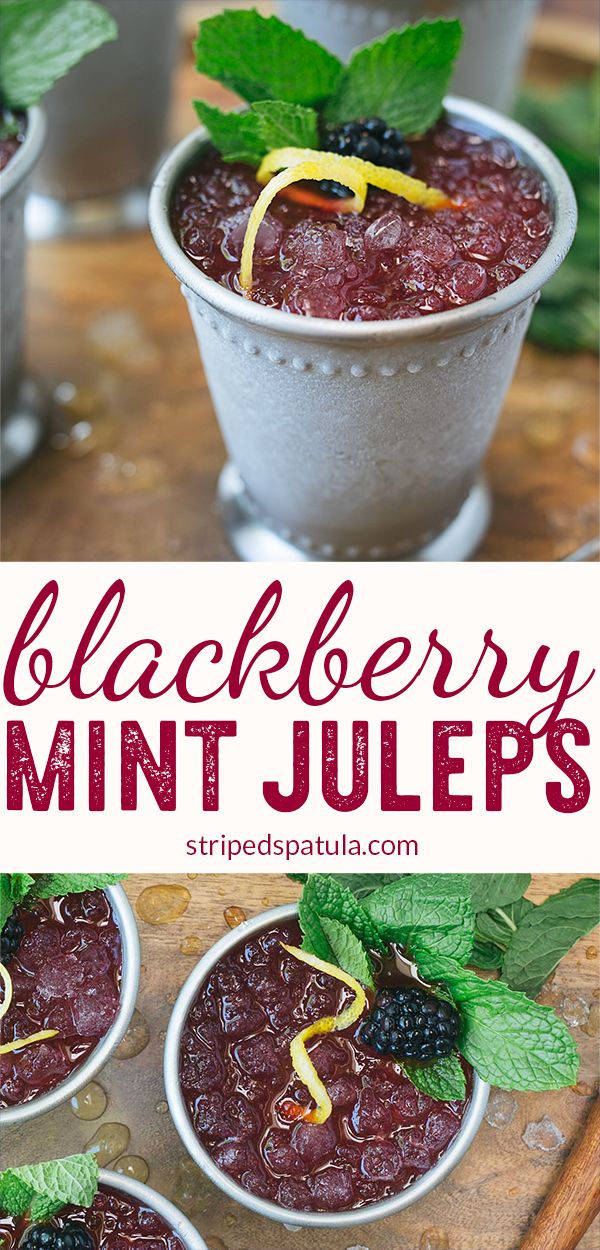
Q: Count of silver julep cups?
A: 7